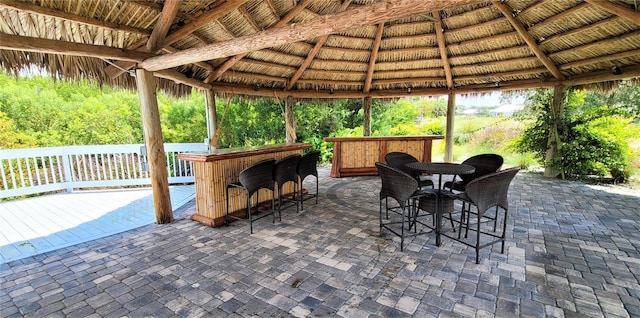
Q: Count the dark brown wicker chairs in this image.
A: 7